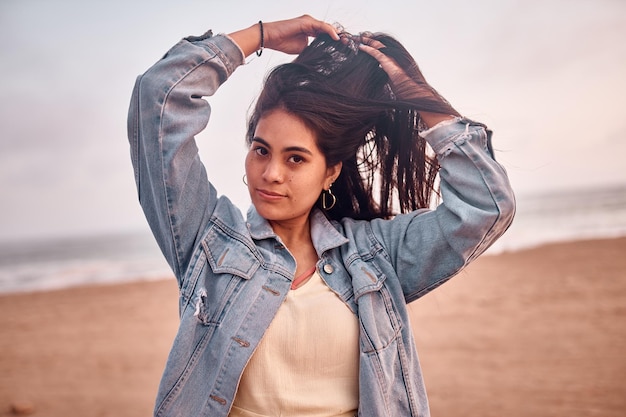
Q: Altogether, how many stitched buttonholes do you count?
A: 6